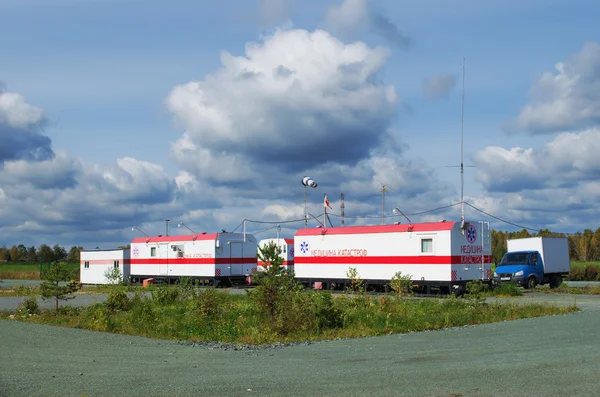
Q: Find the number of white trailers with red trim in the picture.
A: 4